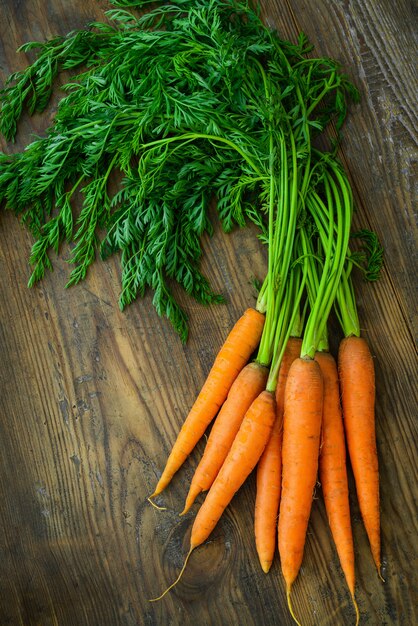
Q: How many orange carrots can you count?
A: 7